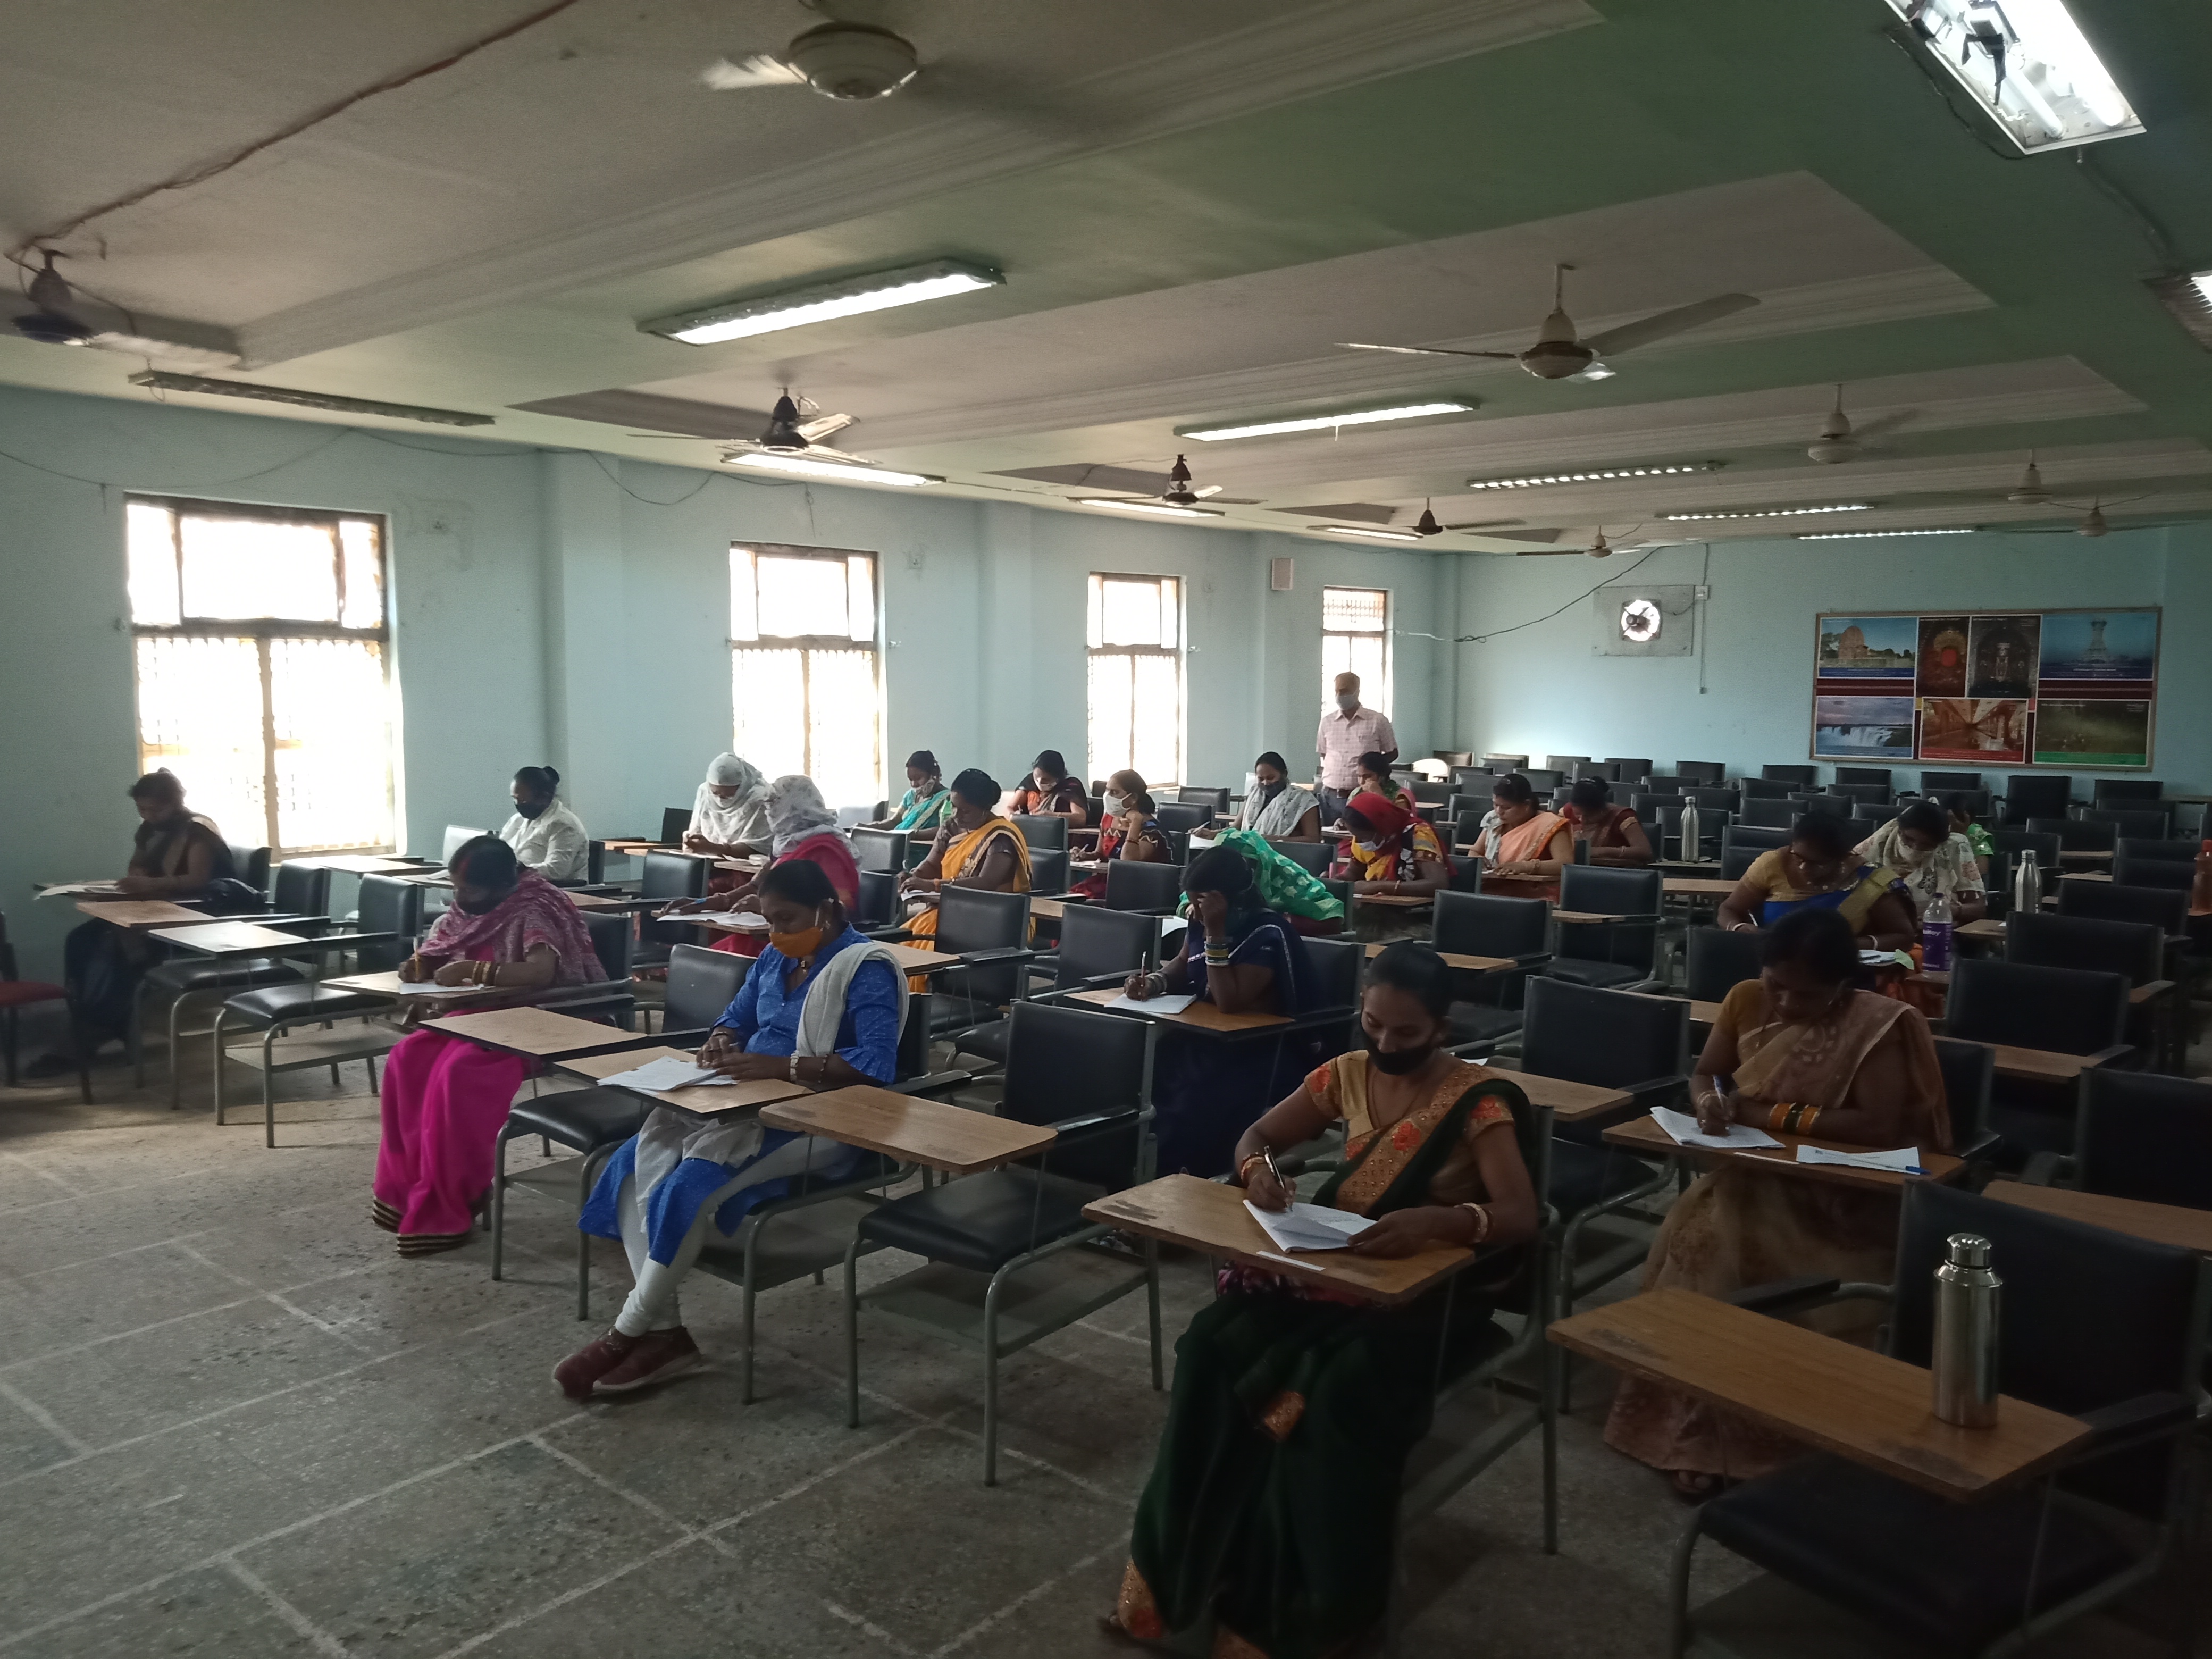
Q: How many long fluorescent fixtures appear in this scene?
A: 11